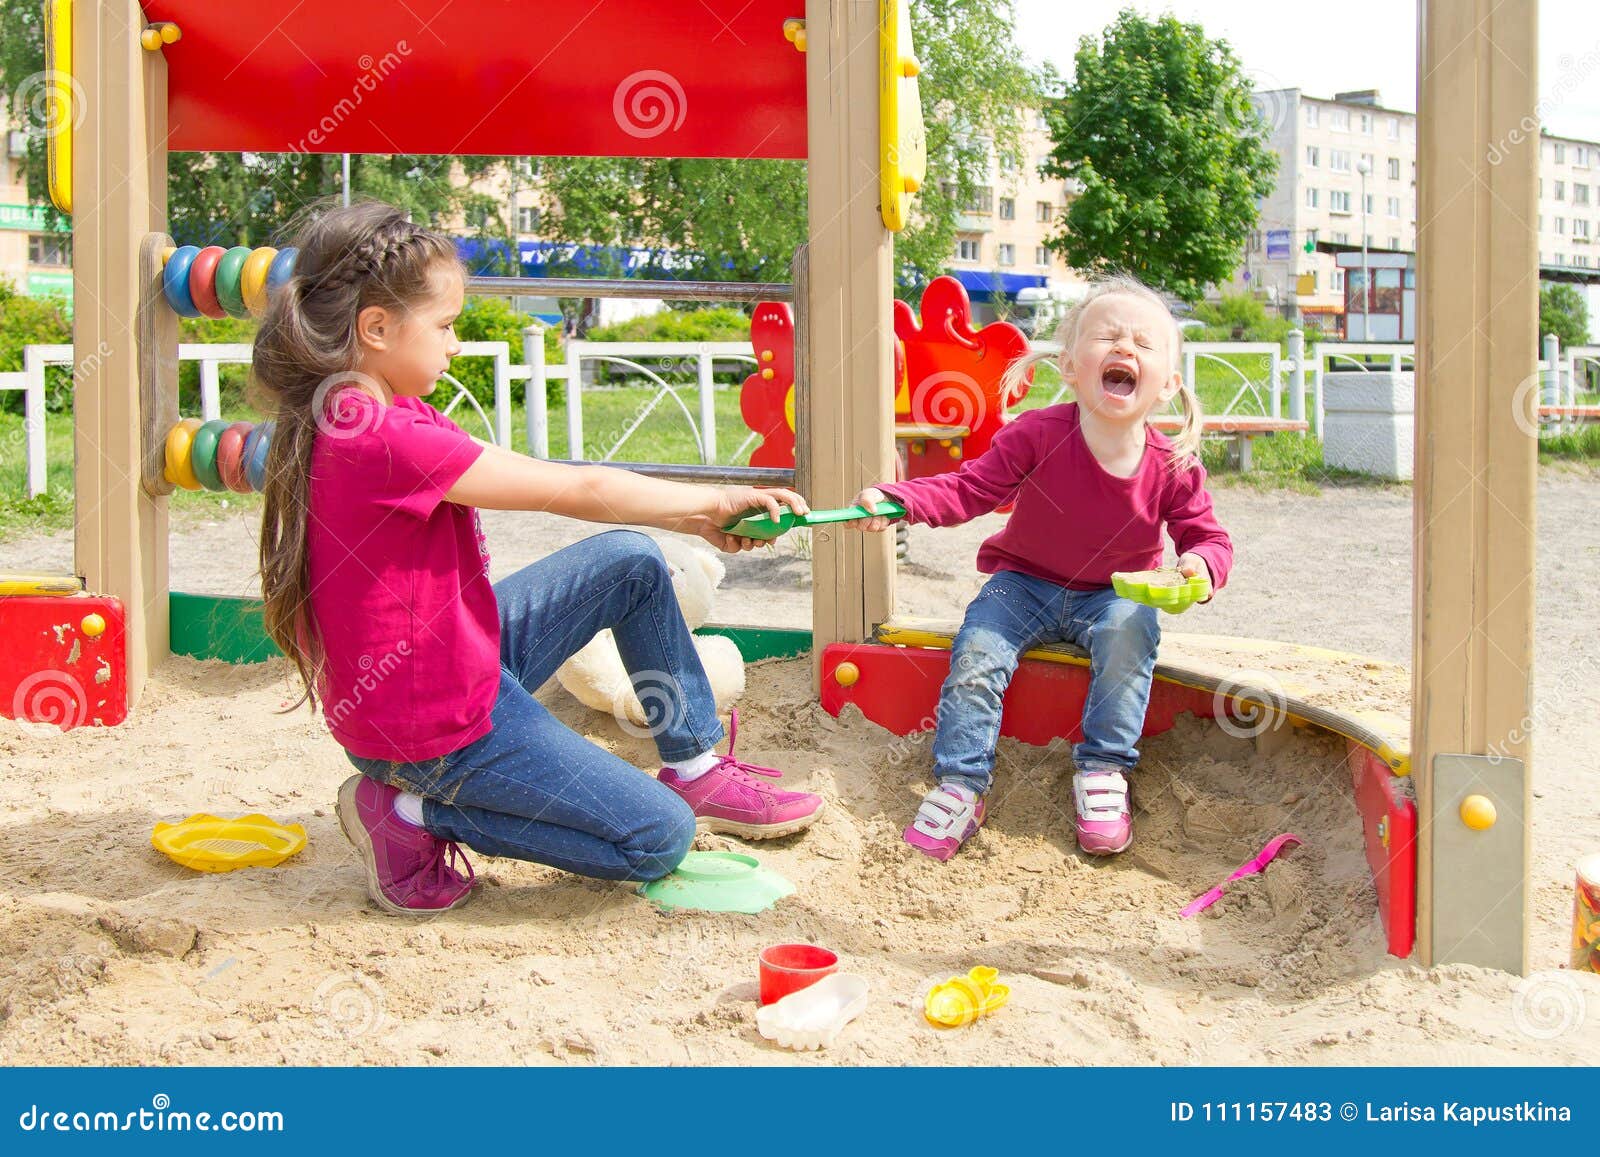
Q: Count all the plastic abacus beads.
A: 9